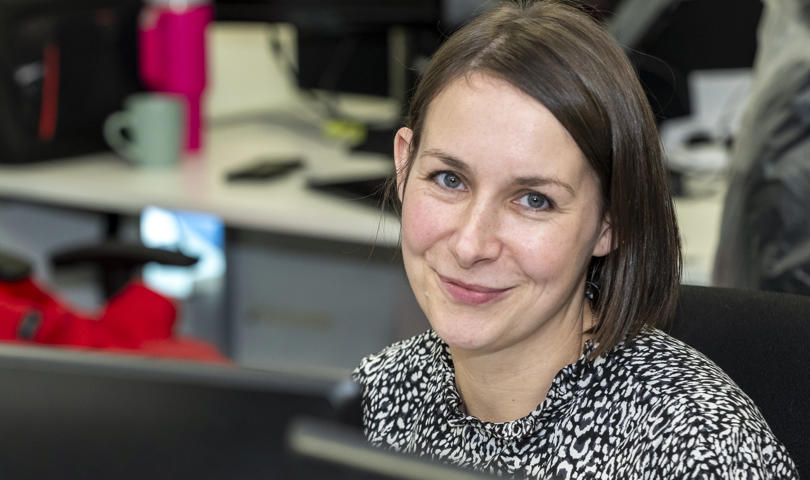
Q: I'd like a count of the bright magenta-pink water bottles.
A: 1